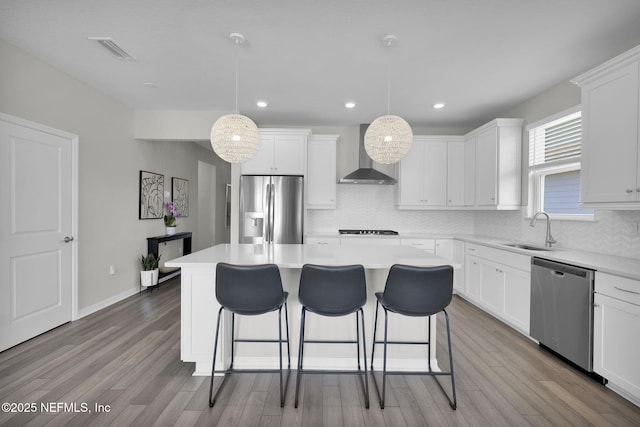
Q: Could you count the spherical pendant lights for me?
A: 2